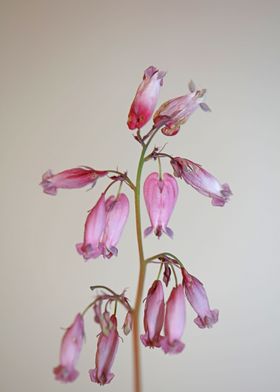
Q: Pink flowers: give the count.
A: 12